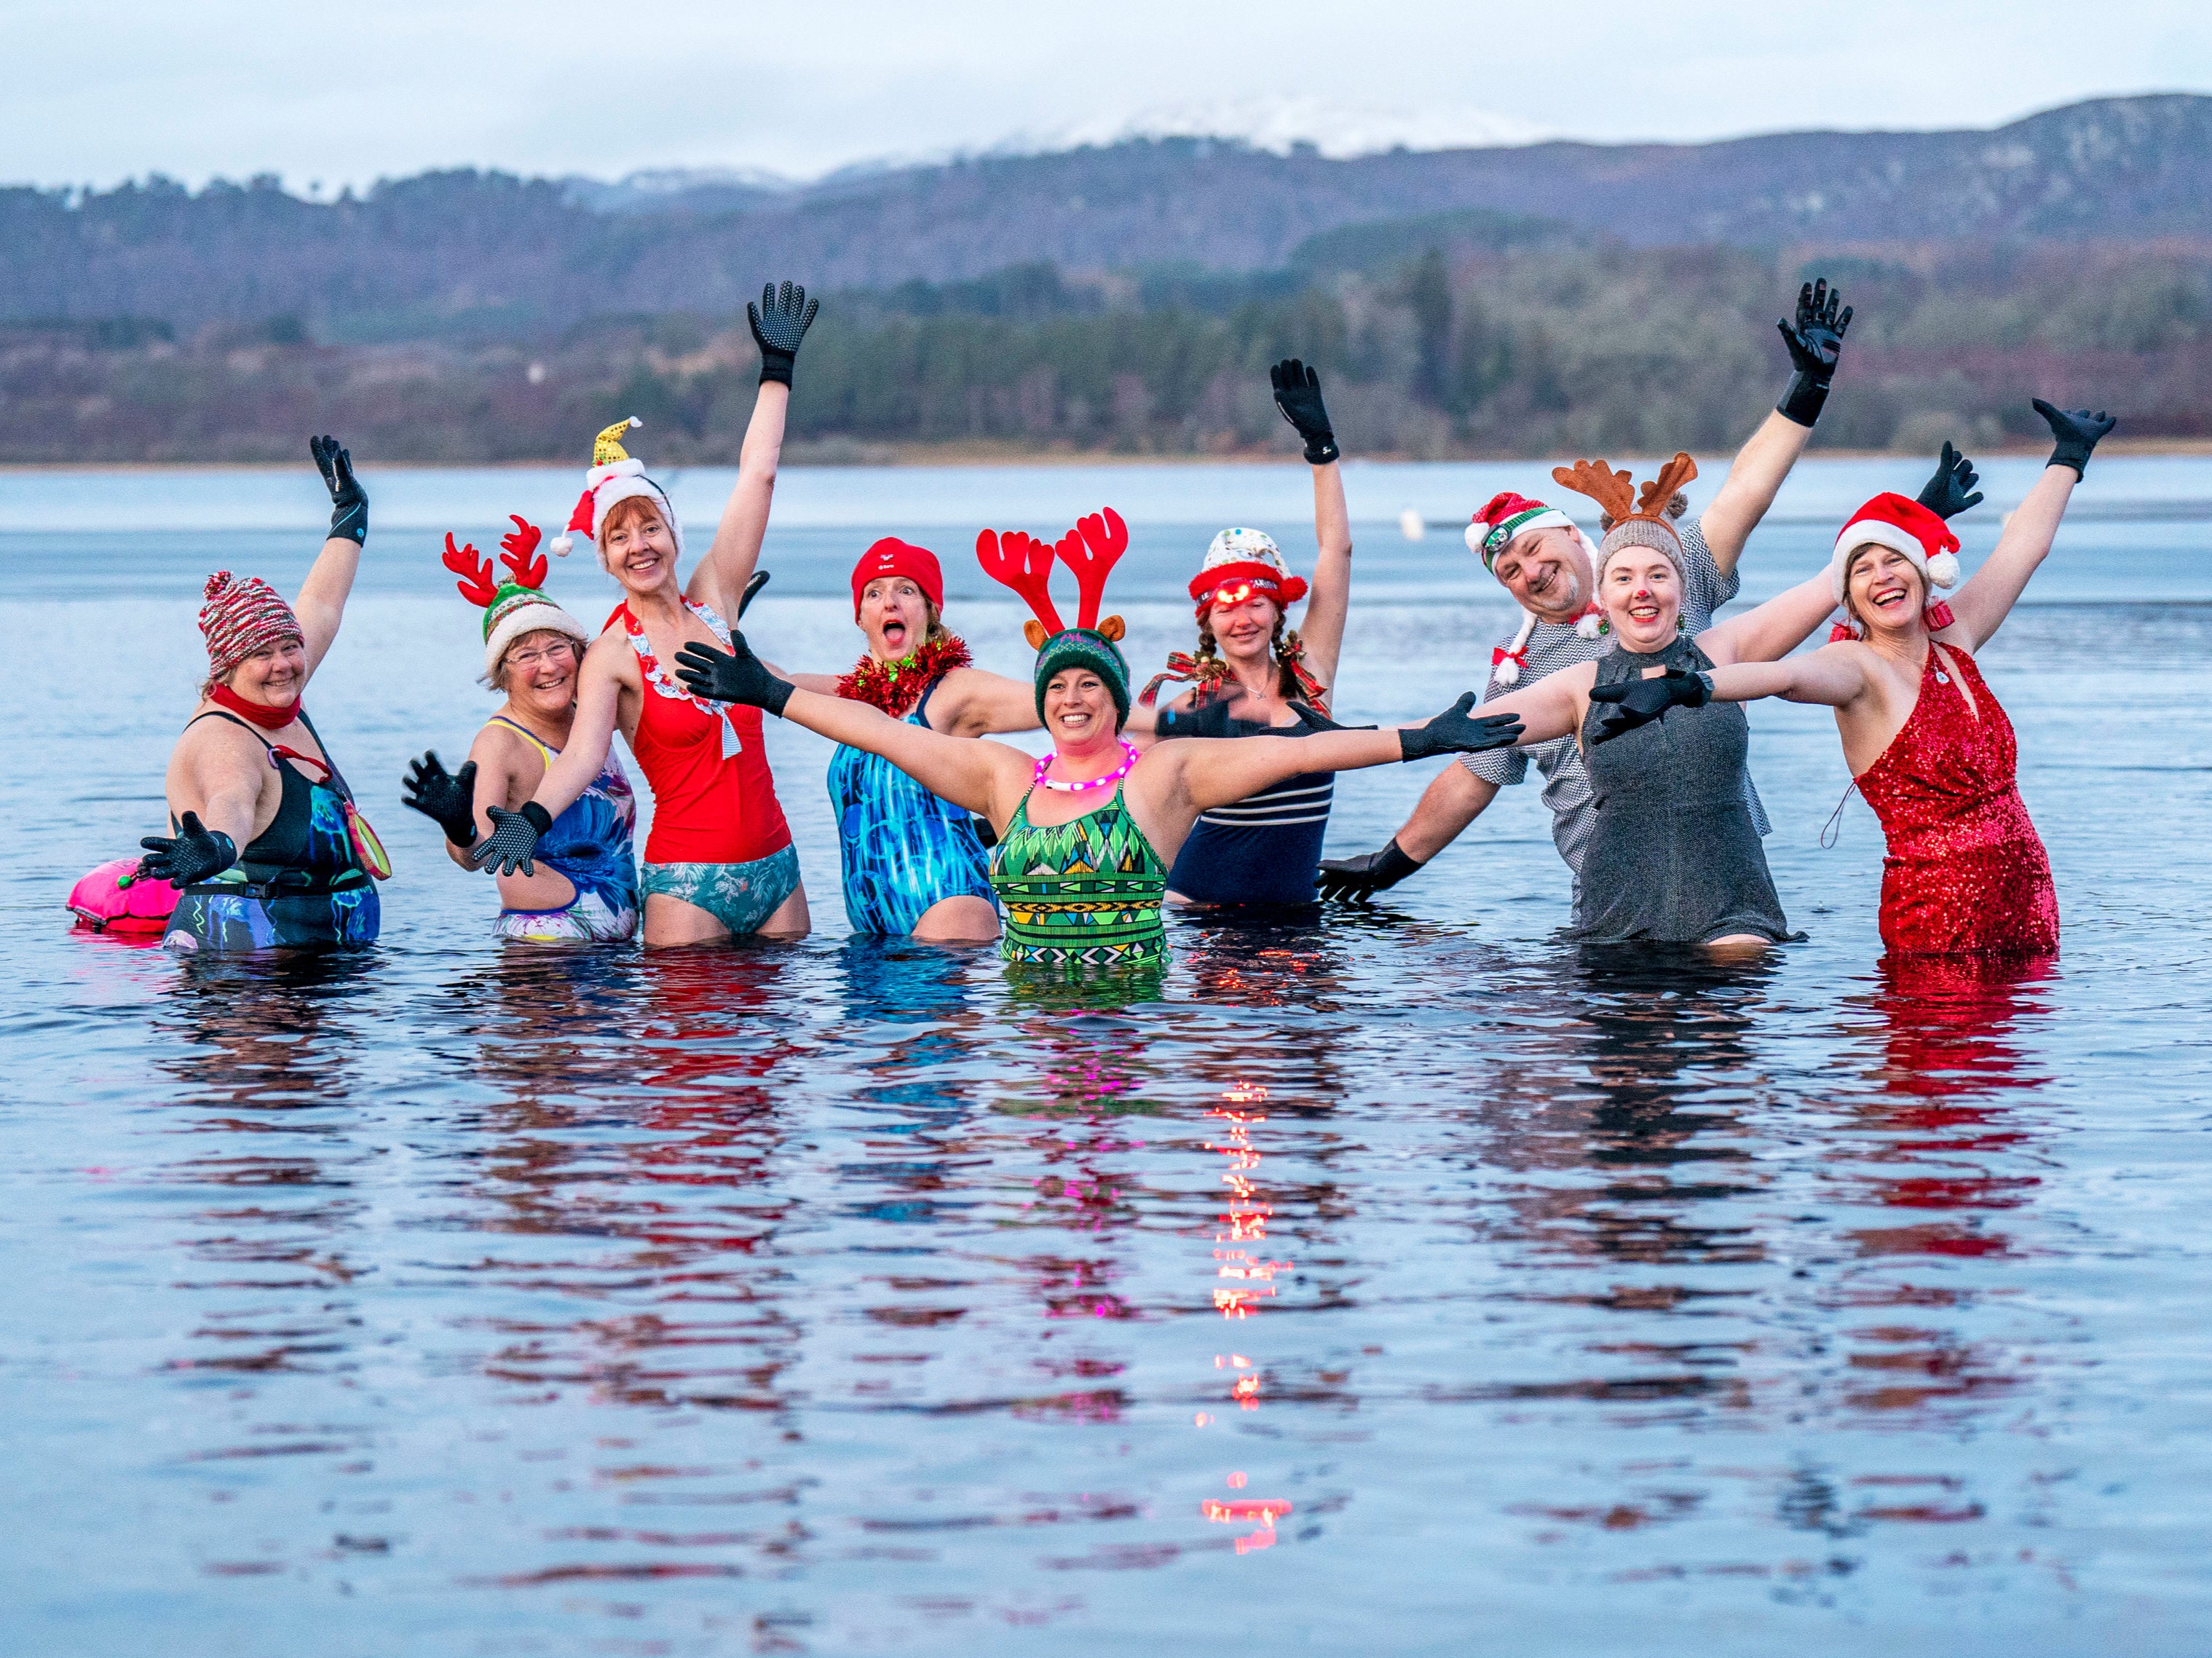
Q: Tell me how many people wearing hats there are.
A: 9